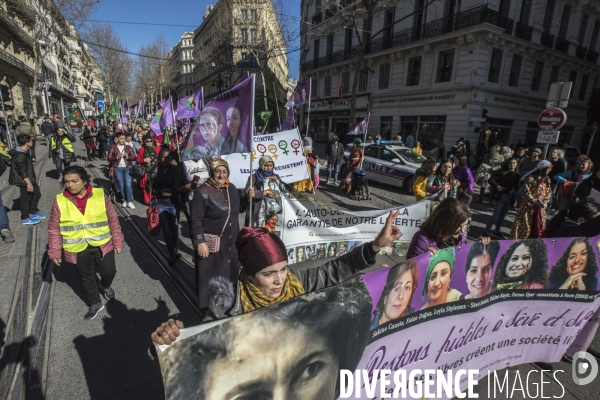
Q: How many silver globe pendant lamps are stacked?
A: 0